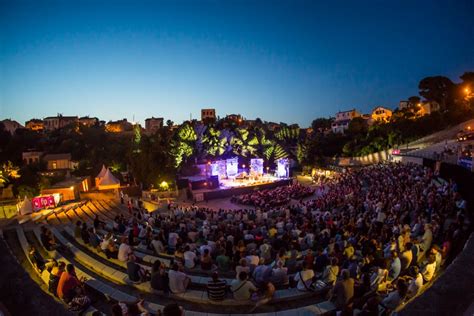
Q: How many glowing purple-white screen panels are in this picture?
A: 4